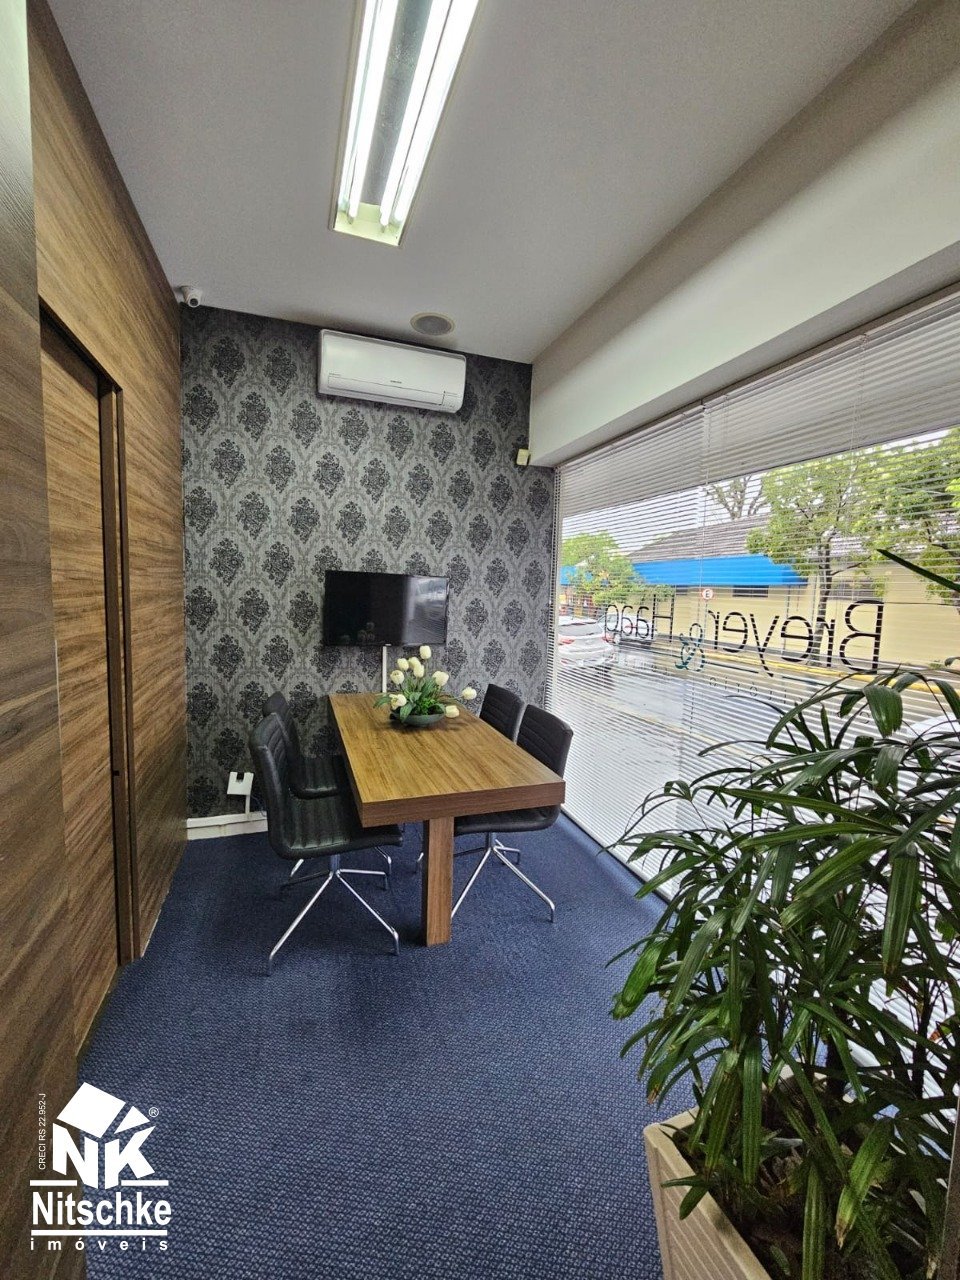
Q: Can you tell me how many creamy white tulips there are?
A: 9